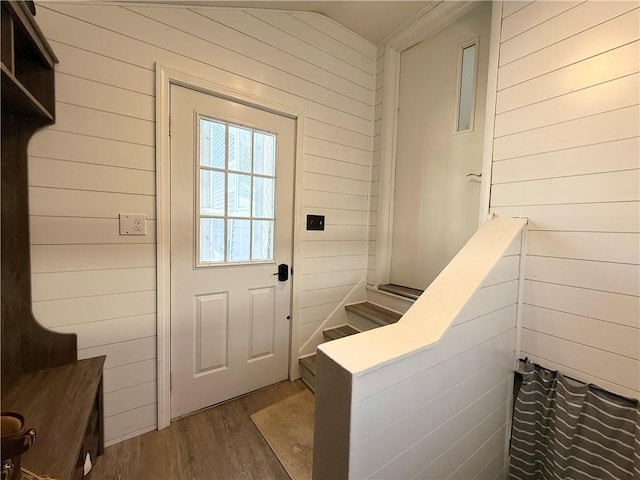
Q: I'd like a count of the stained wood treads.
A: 4